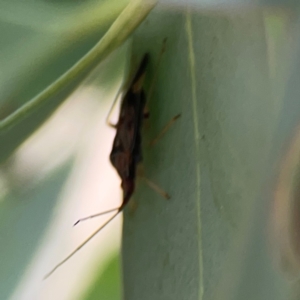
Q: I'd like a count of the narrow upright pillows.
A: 0